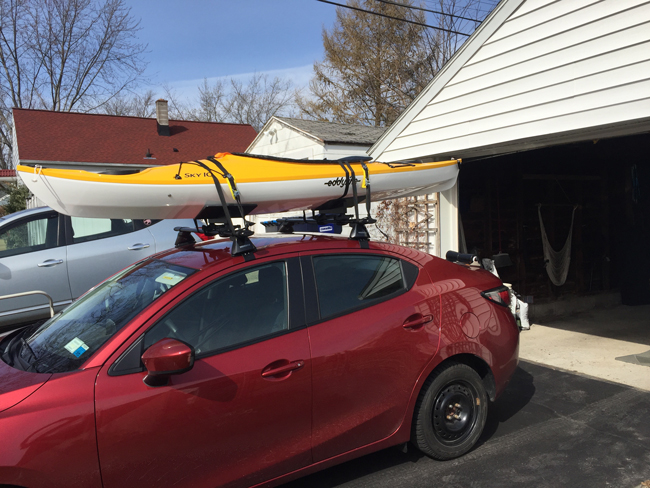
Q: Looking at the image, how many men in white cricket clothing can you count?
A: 0